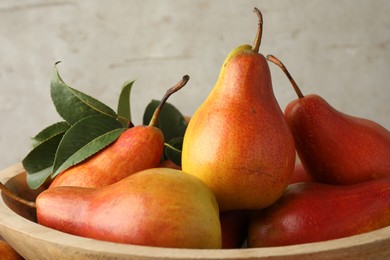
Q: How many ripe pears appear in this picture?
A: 5